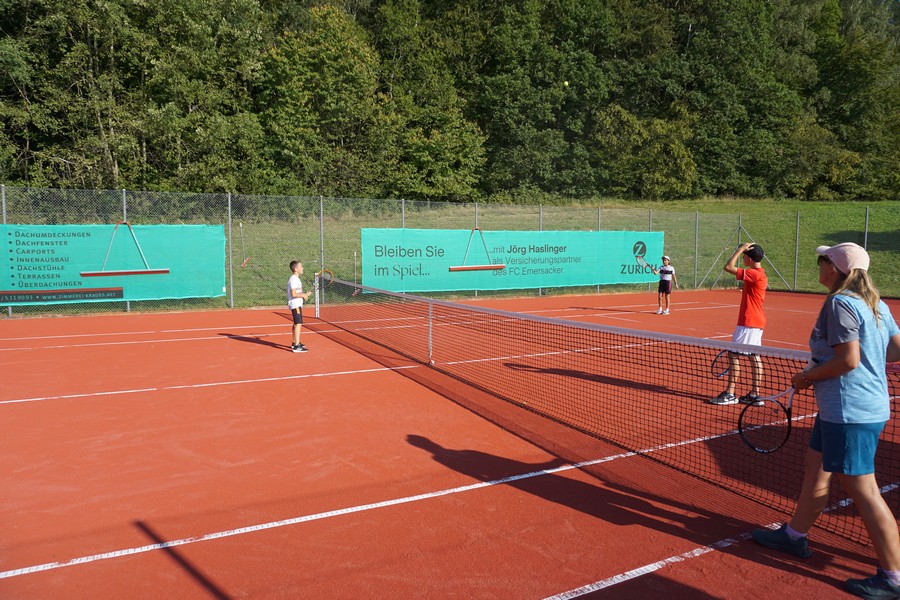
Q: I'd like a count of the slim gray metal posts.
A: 13